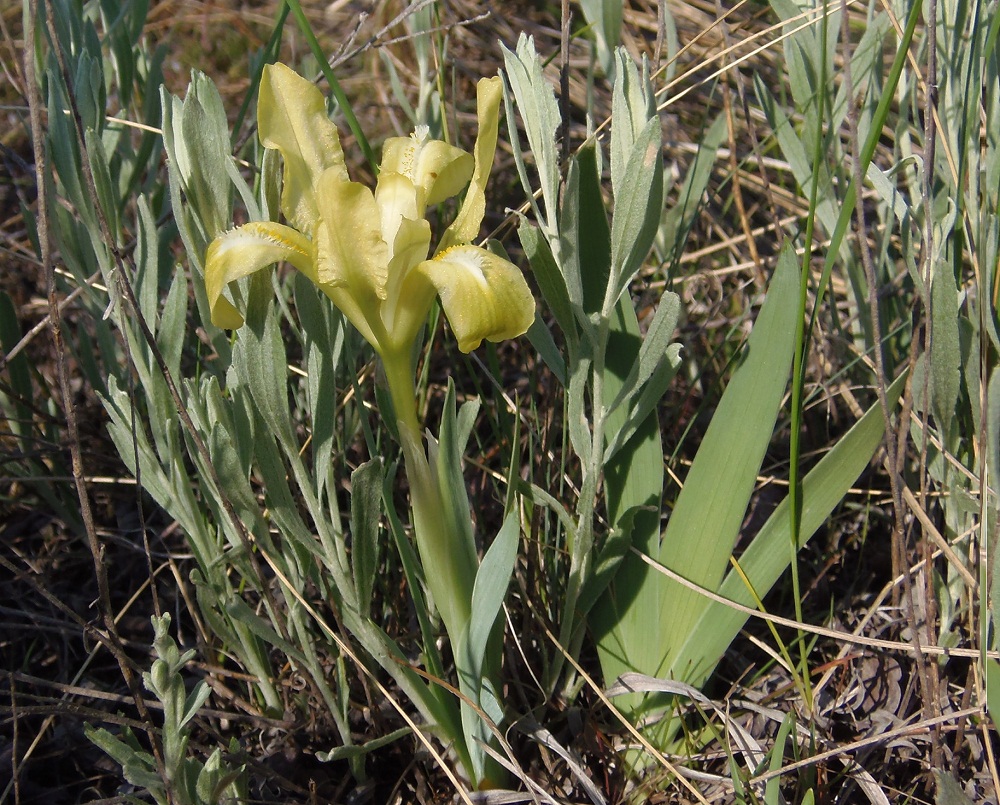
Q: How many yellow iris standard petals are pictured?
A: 3